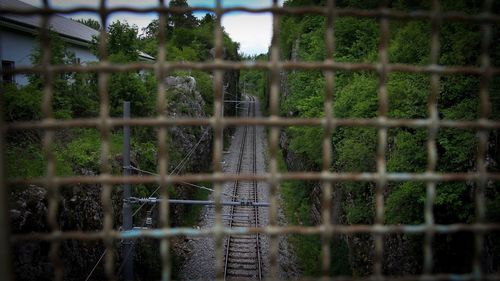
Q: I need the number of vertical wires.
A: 9